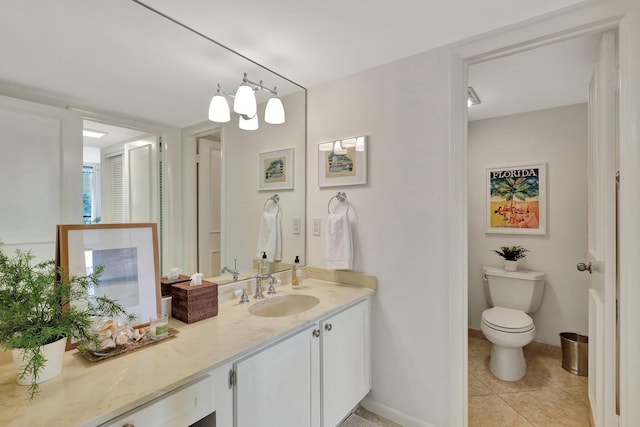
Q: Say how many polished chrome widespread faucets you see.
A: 1